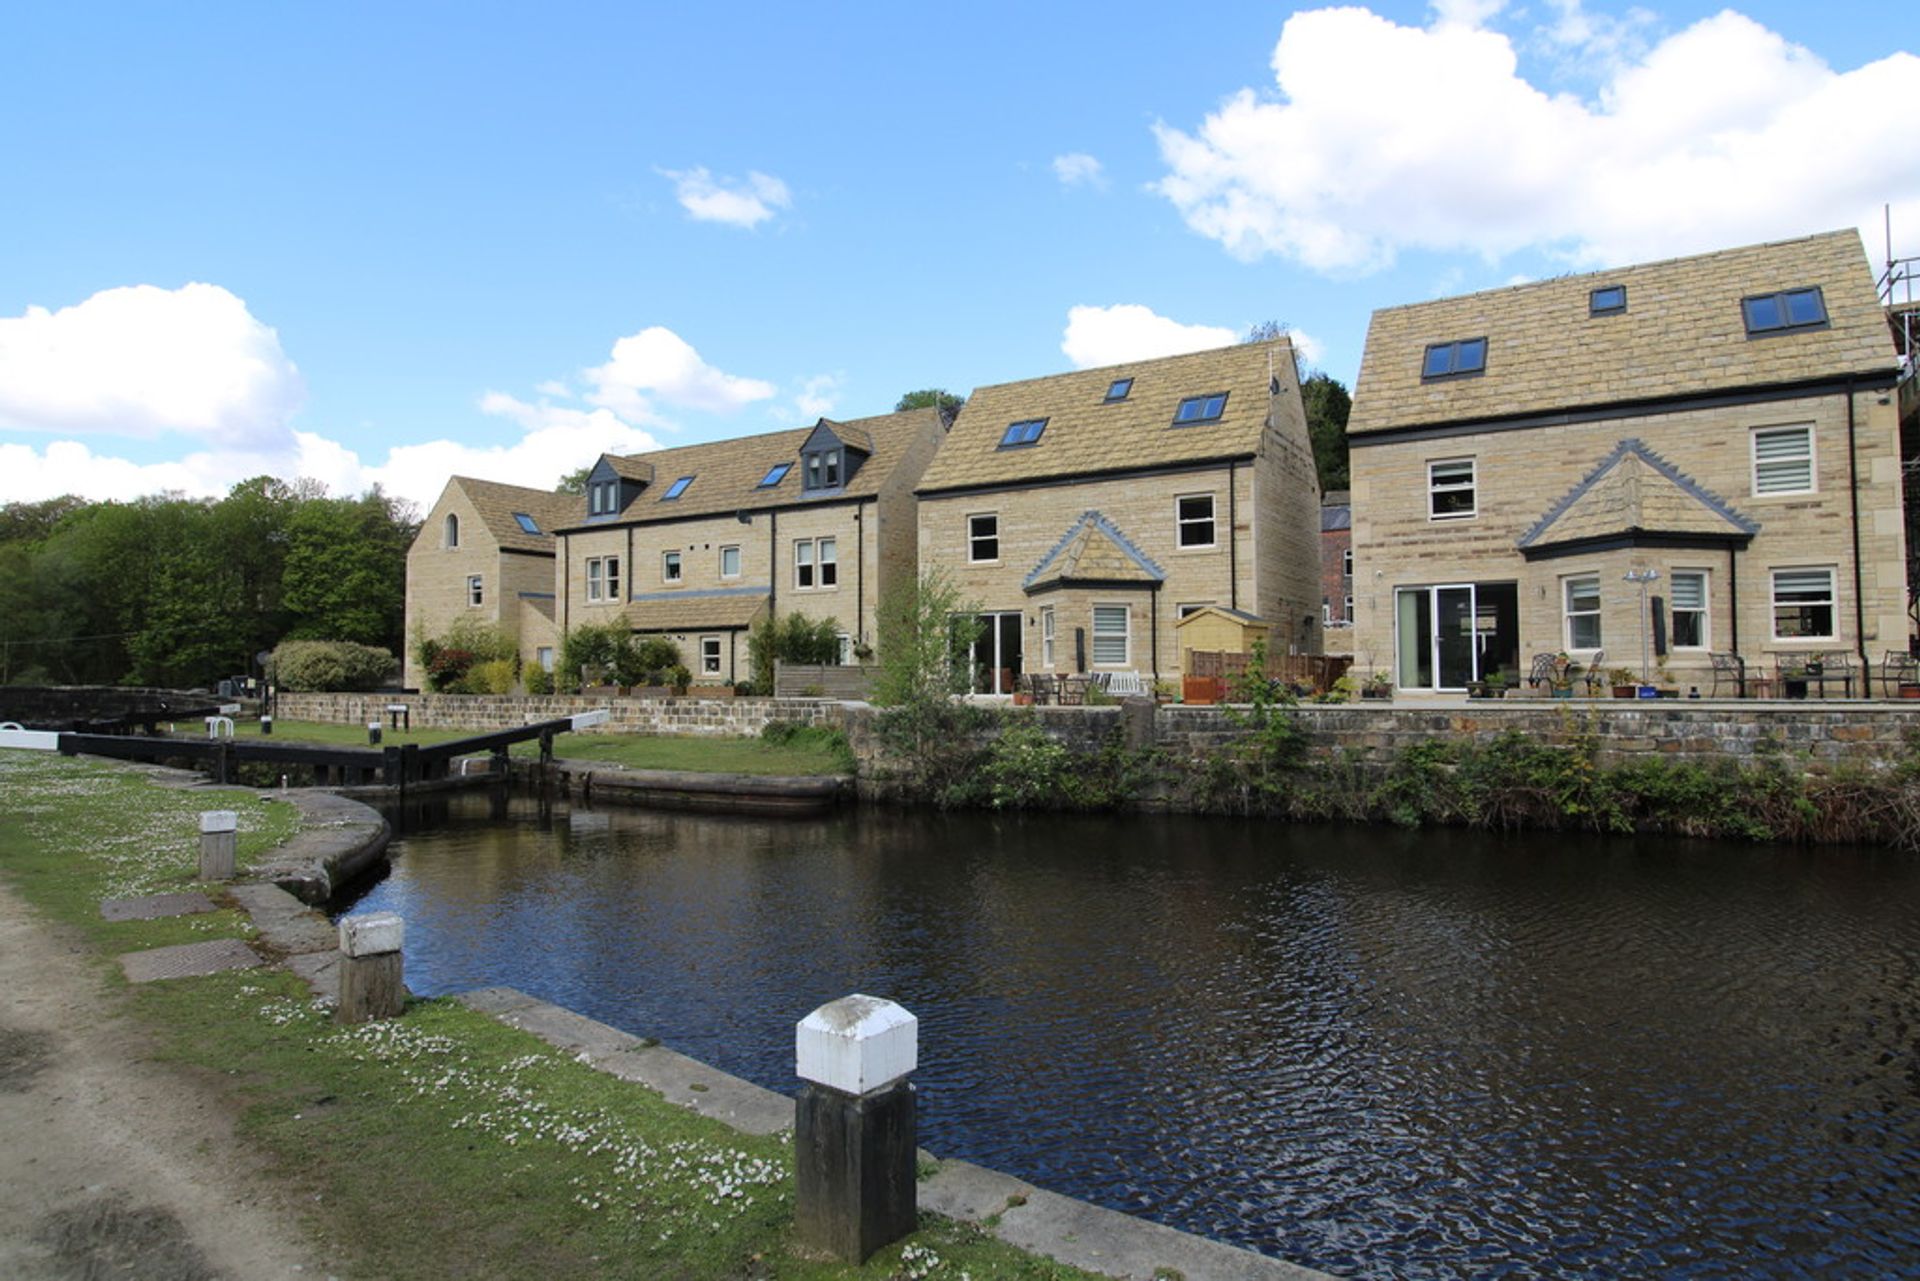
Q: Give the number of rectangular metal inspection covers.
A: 2